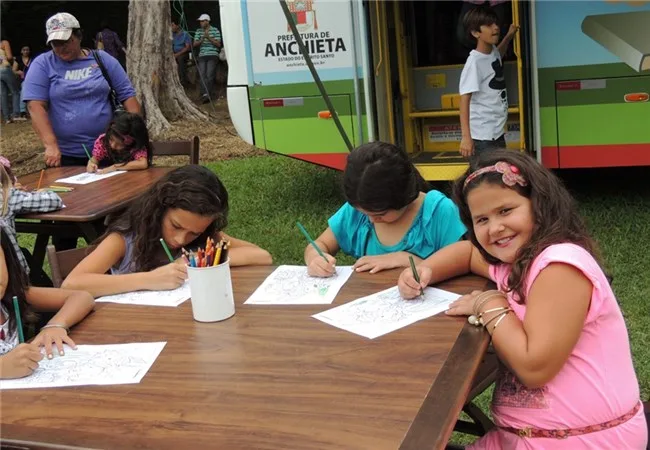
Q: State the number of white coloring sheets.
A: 5